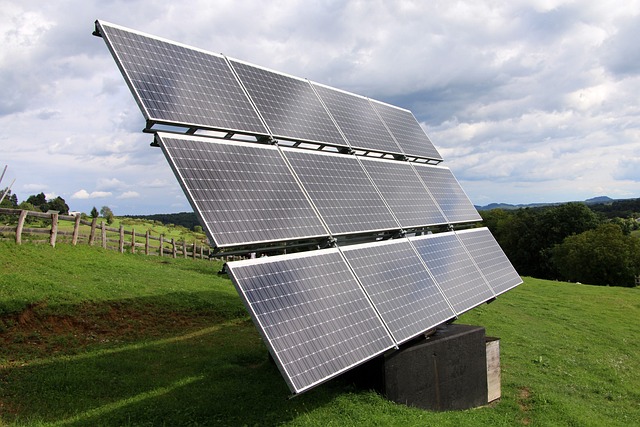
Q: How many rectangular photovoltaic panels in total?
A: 12